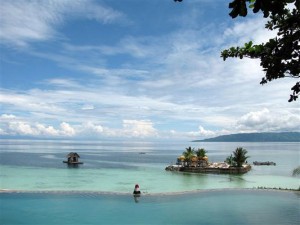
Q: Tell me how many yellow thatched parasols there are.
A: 3